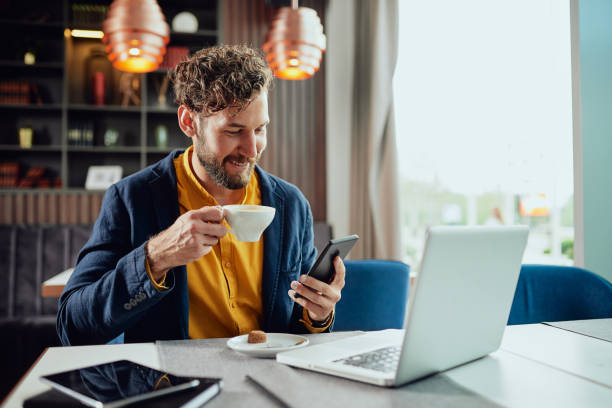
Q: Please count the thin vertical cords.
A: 1